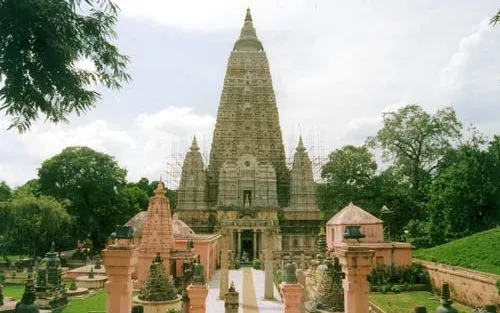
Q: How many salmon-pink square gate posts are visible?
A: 4